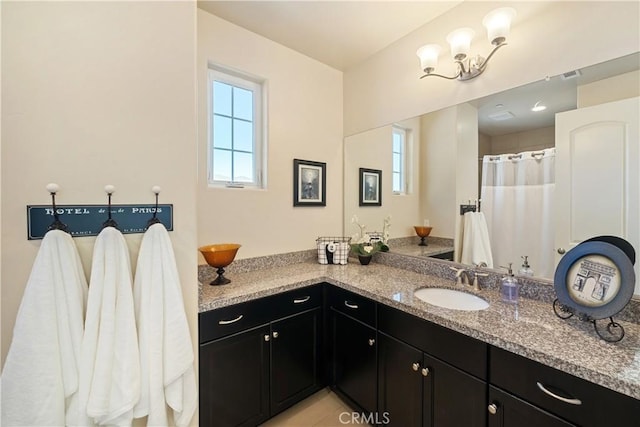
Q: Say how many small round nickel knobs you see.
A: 6